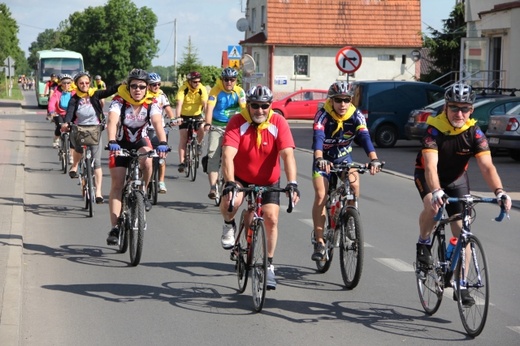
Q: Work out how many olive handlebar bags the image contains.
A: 1